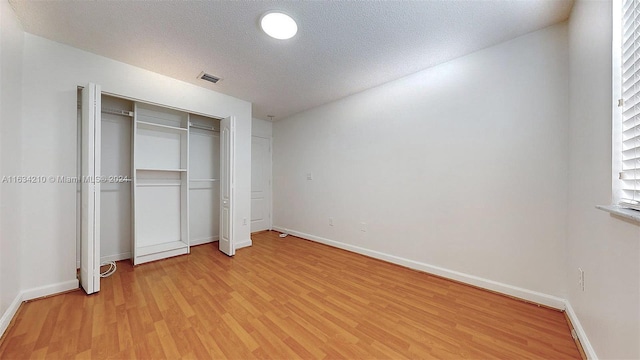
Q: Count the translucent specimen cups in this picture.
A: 0